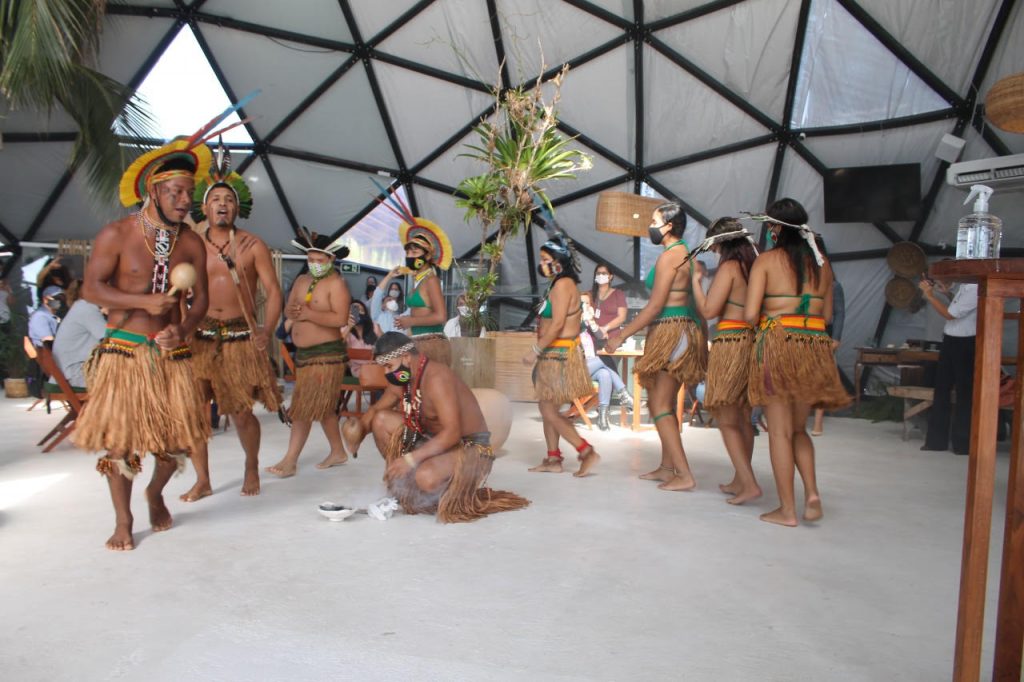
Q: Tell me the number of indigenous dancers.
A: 9